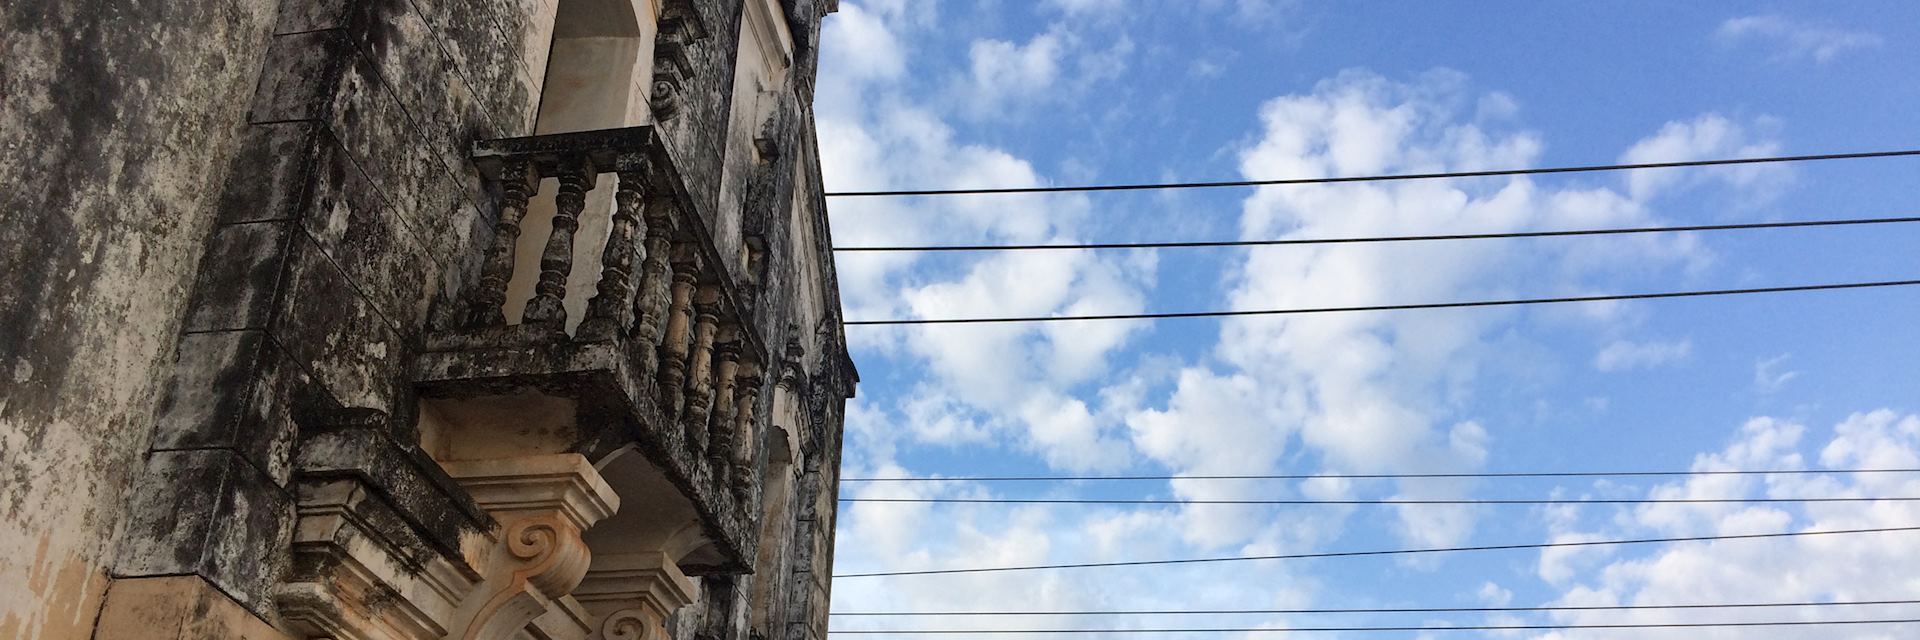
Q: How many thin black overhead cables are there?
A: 8